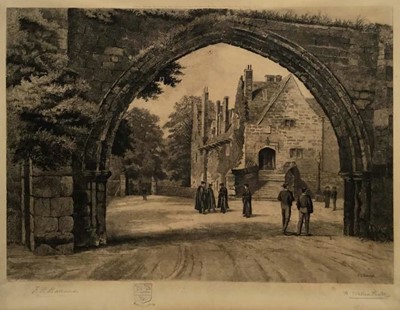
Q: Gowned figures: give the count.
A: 4